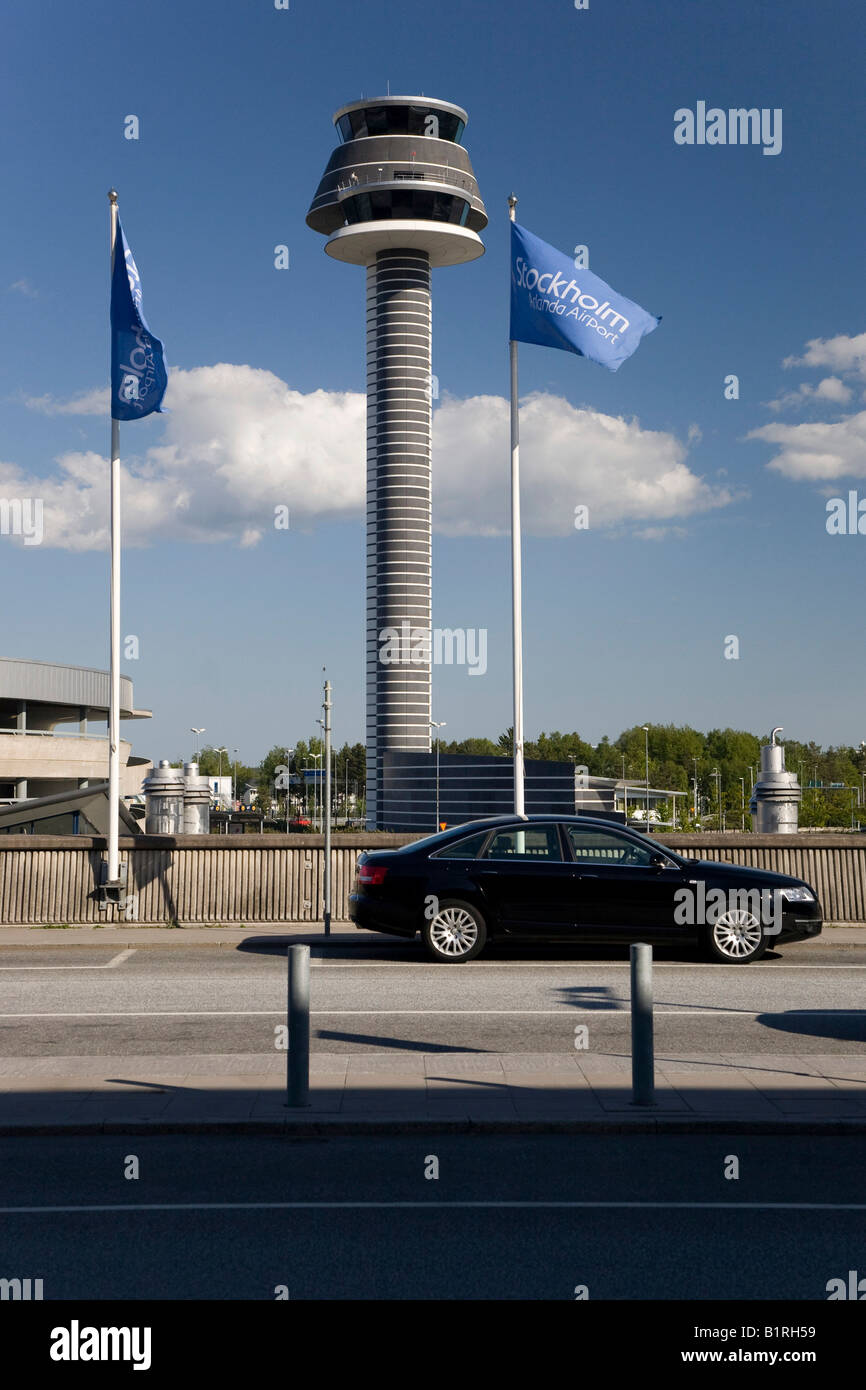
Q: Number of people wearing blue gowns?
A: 0